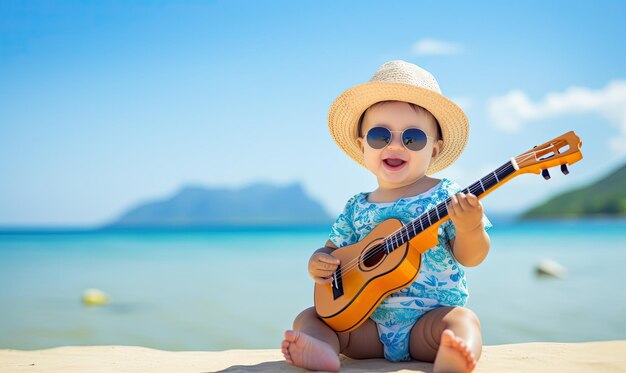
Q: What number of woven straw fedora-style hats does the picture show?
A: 1